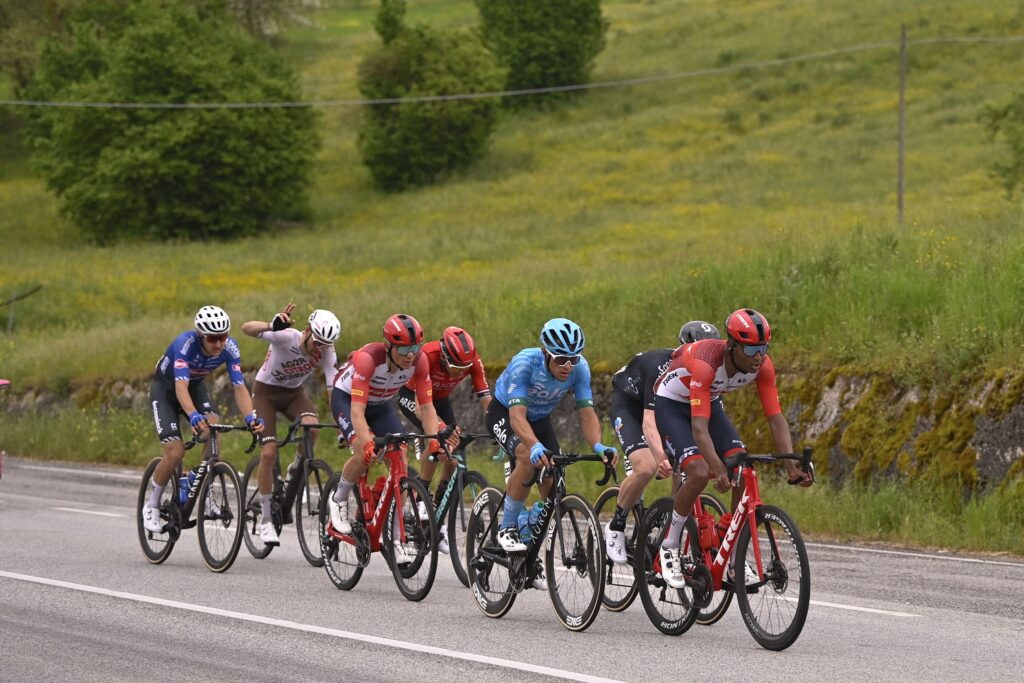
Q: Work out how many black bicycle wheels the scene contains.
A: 14